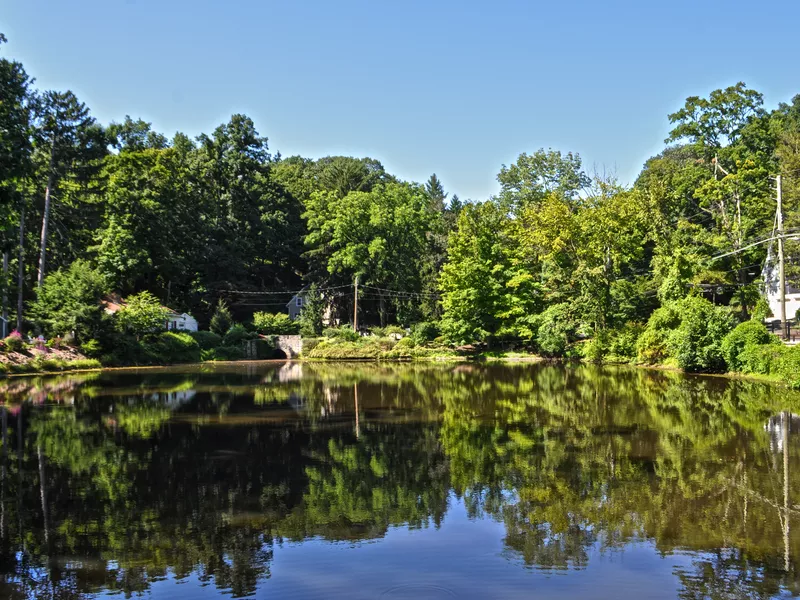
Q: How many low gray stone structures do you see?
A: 1